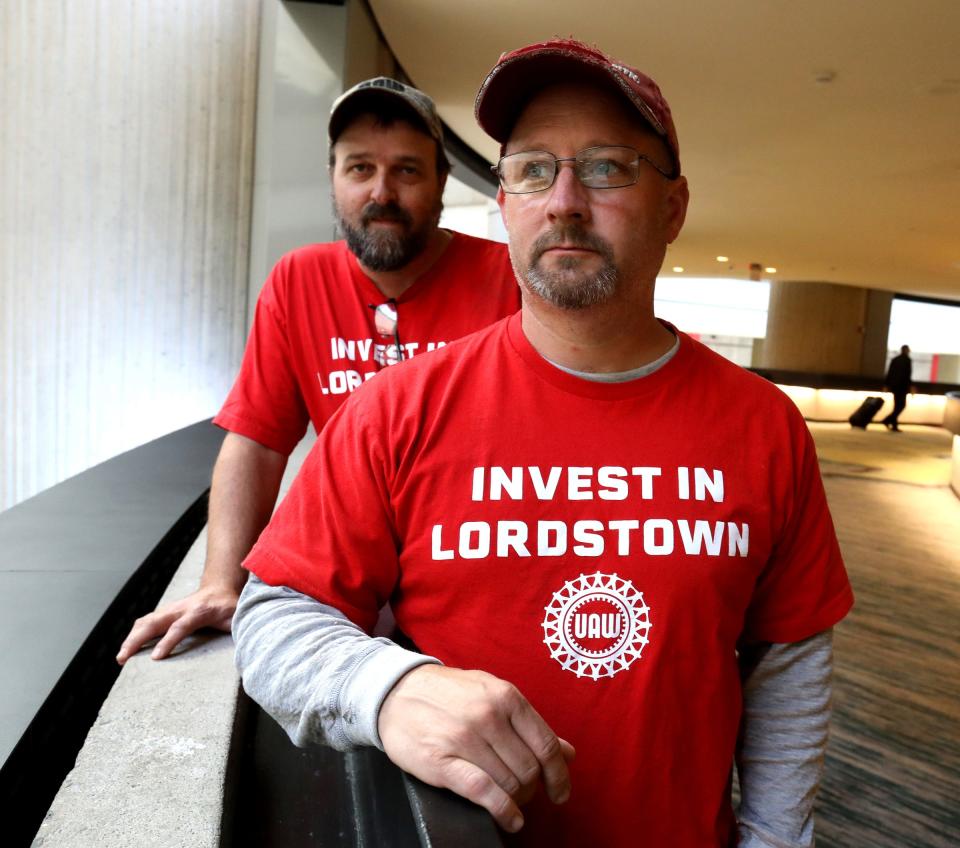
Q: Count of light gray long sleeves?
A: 2